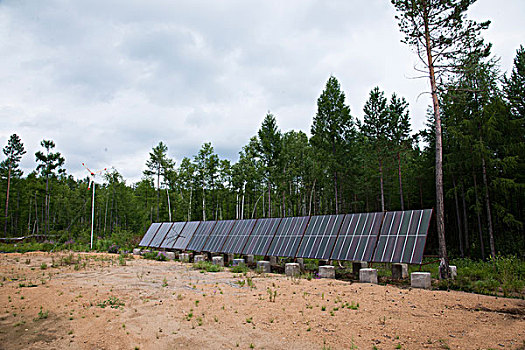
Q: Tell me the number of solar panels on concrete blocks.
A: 12